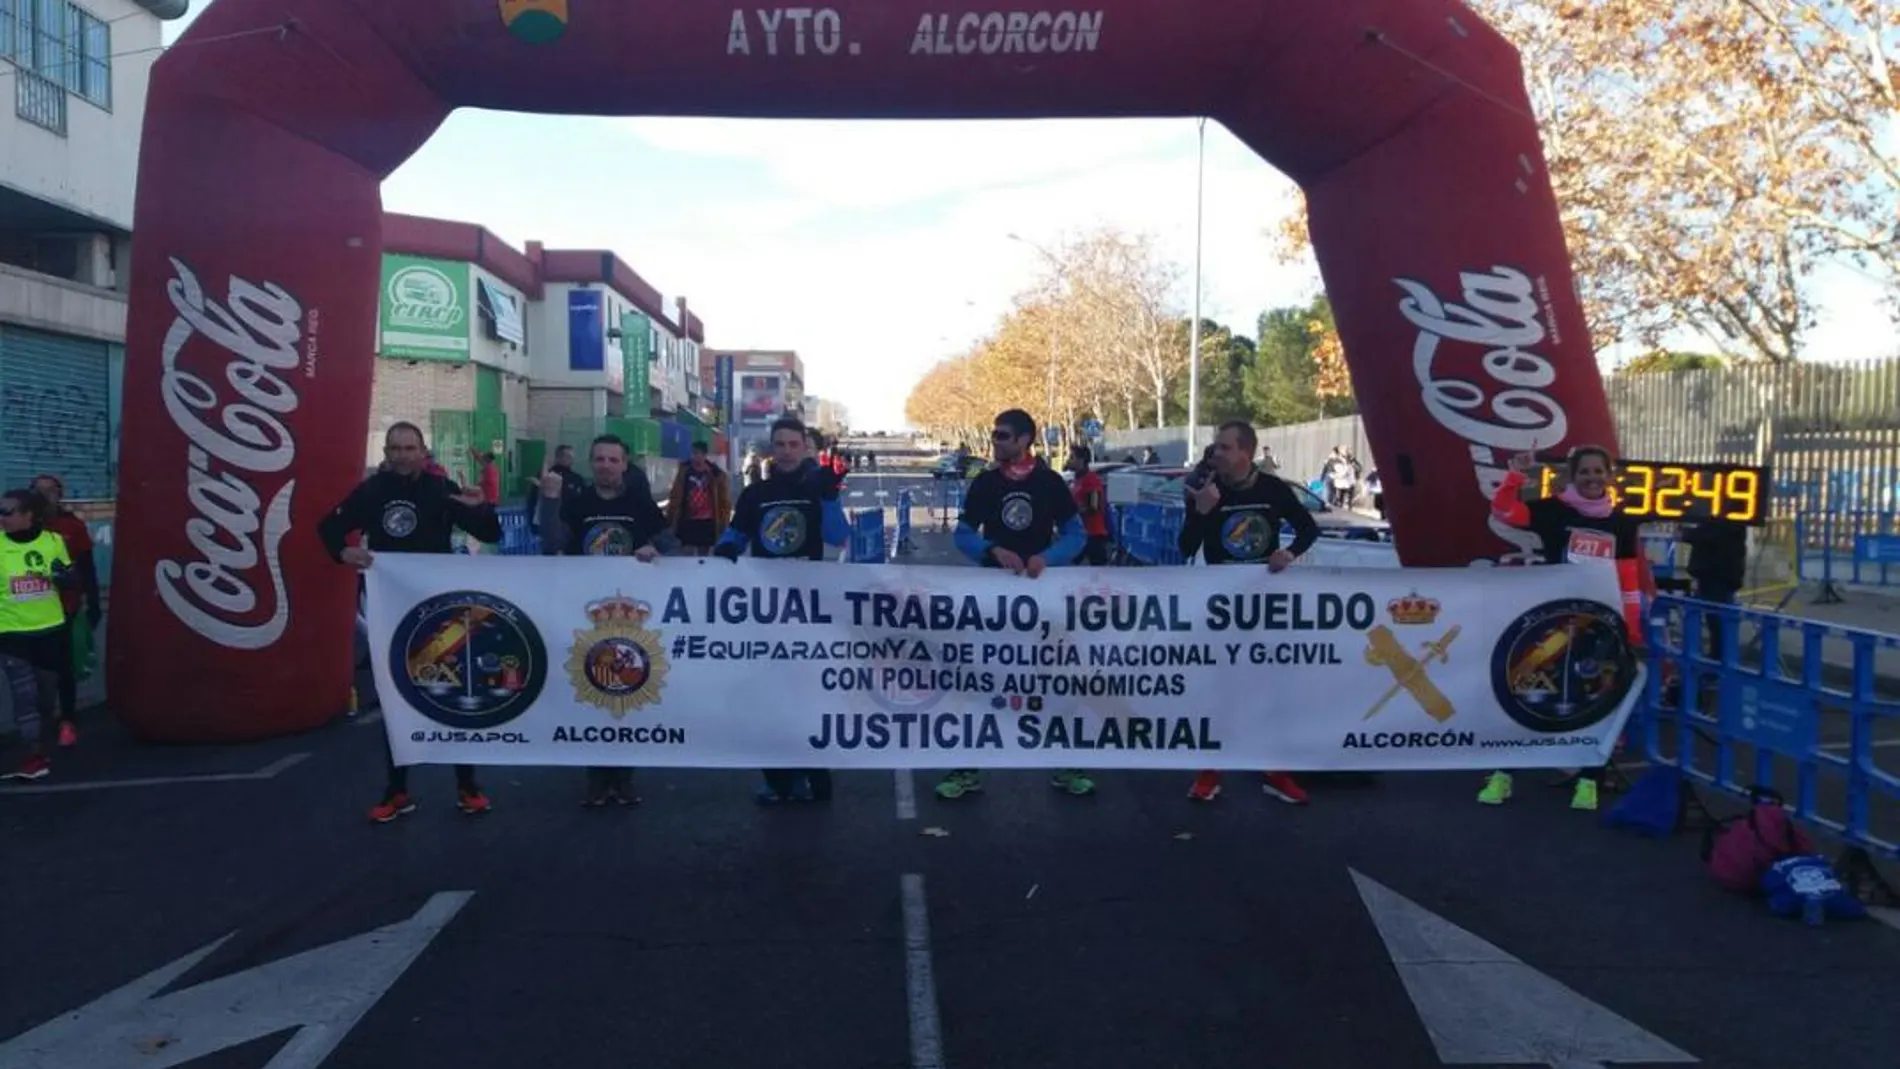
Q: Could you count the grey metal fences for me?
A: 1